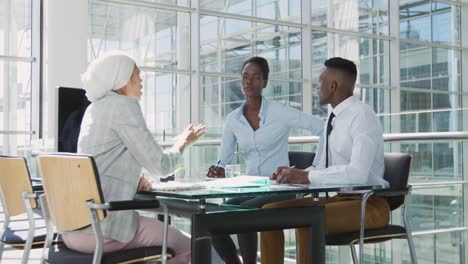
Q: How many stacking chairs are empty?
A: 1